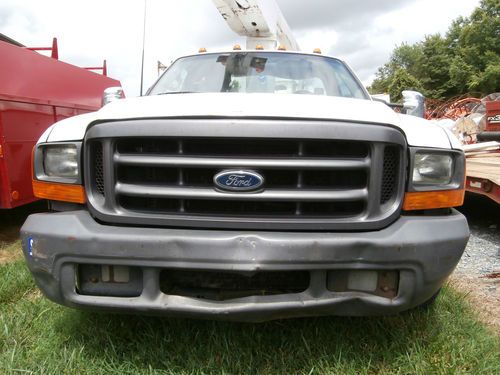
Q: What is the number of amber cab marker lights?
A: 5